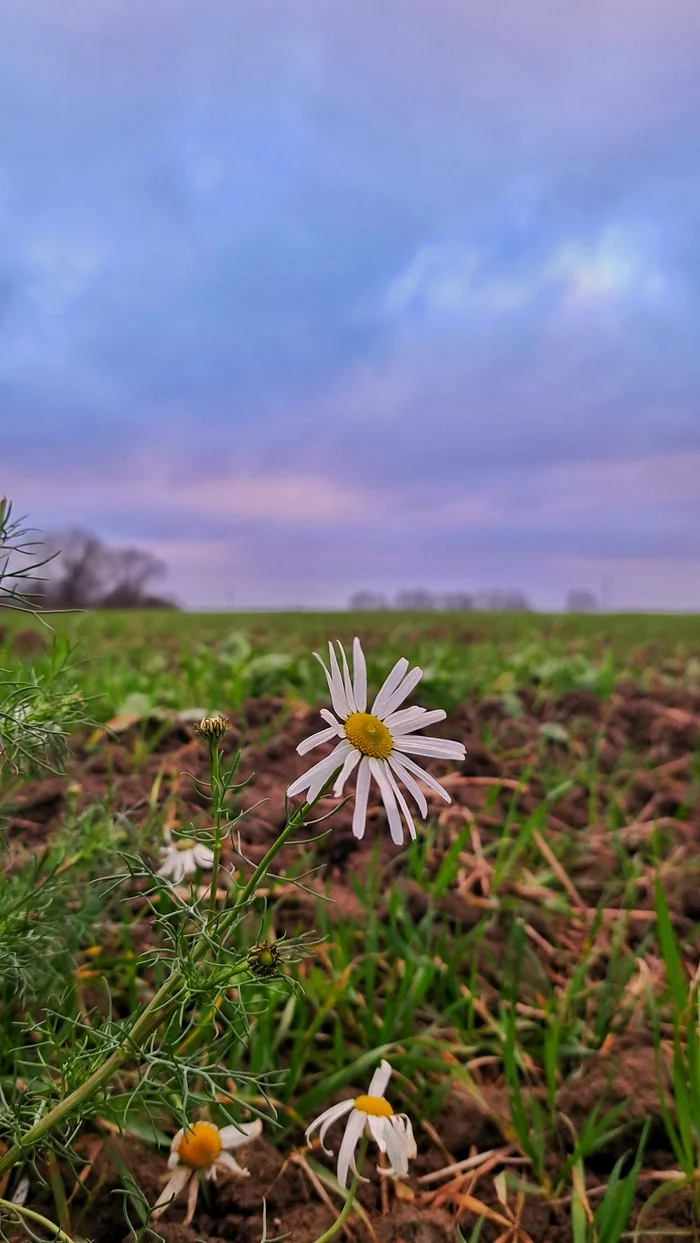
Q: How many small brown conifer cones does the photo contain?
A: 0